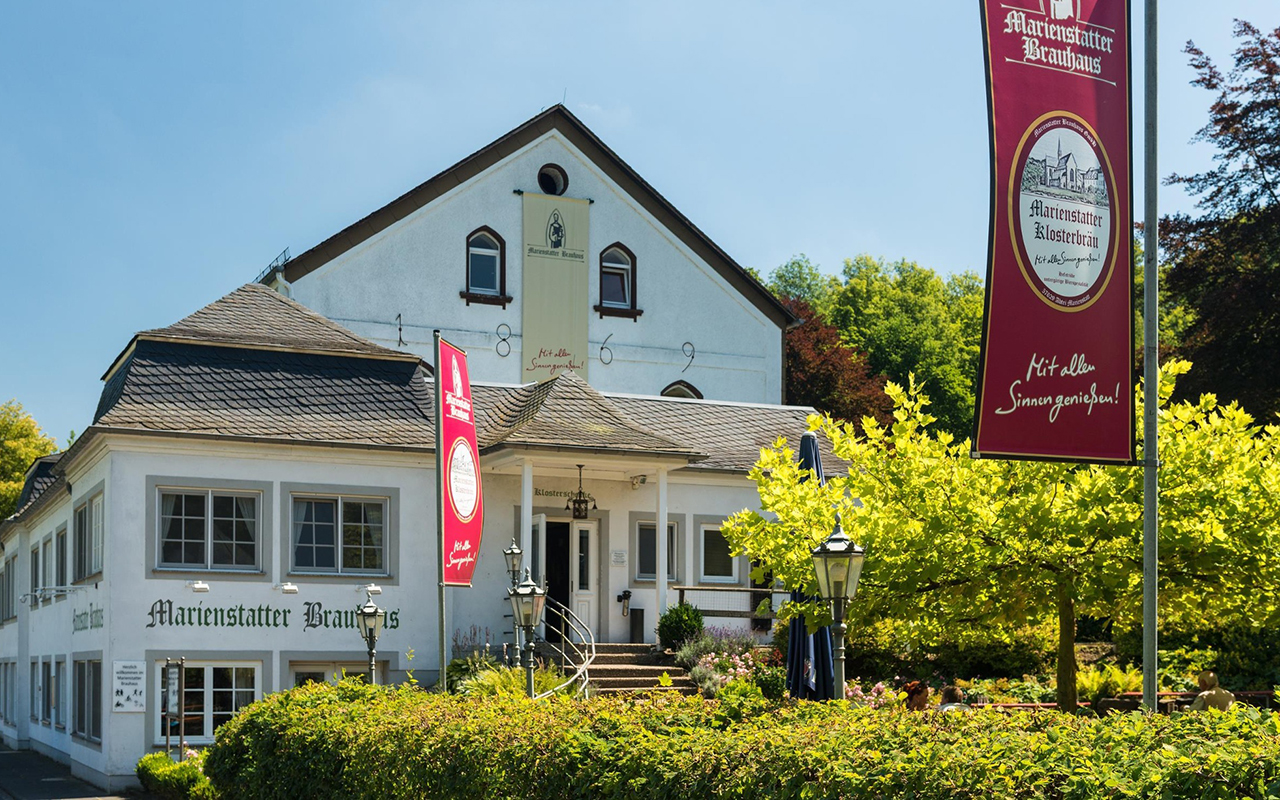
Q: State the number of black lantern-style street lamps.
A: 4